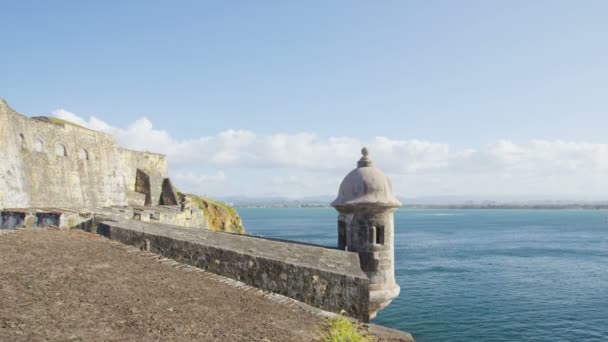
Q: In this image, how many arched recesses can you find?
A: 4